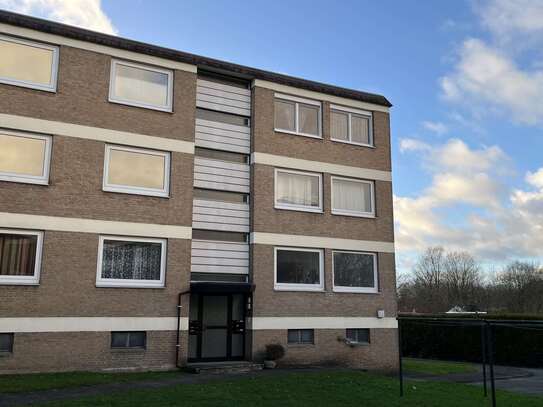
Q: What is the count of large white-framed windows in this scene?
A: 12